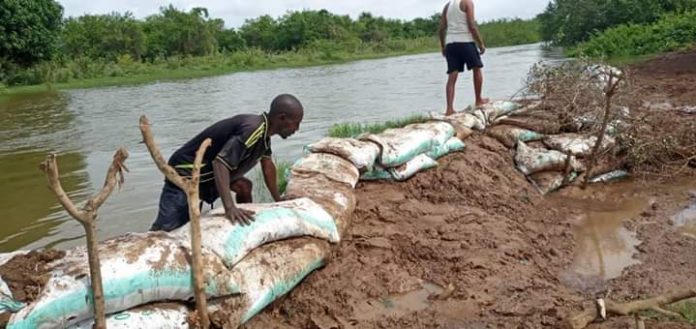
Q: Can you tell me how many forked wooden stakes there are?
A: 3